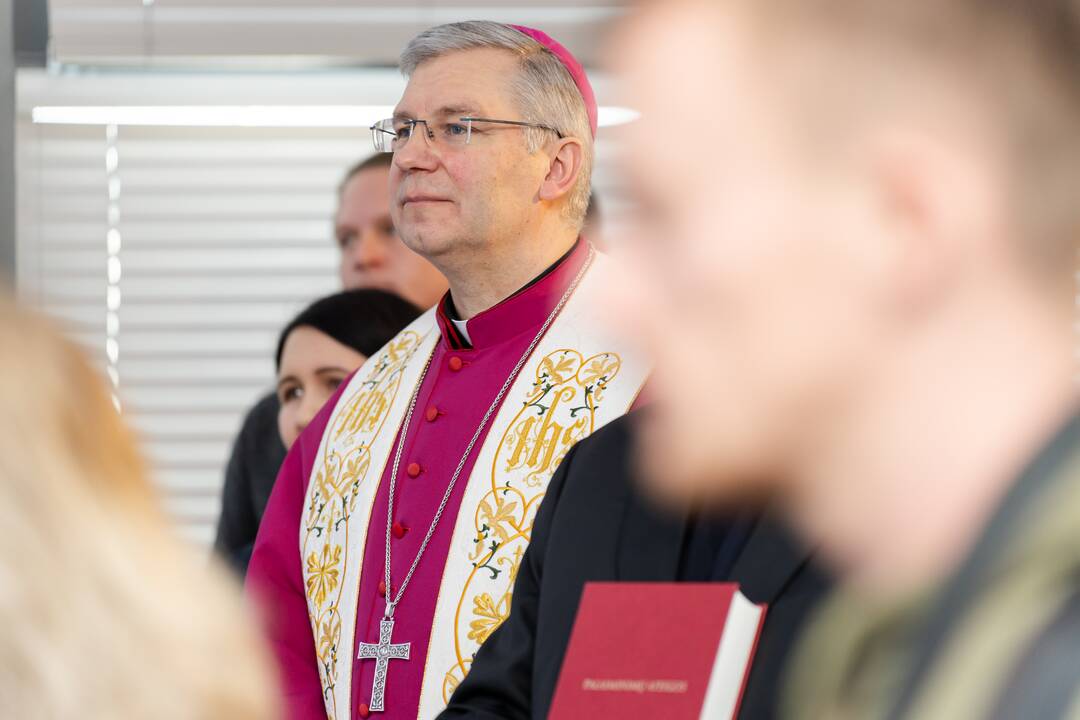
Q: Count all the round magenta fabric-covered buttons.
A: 6